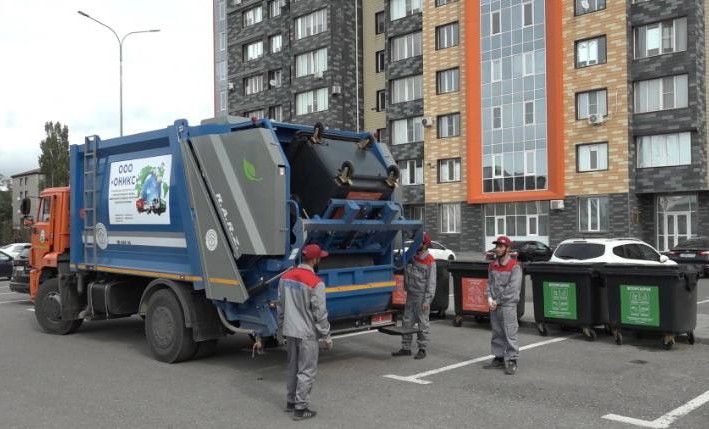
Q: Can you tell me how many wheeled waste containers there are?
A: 5